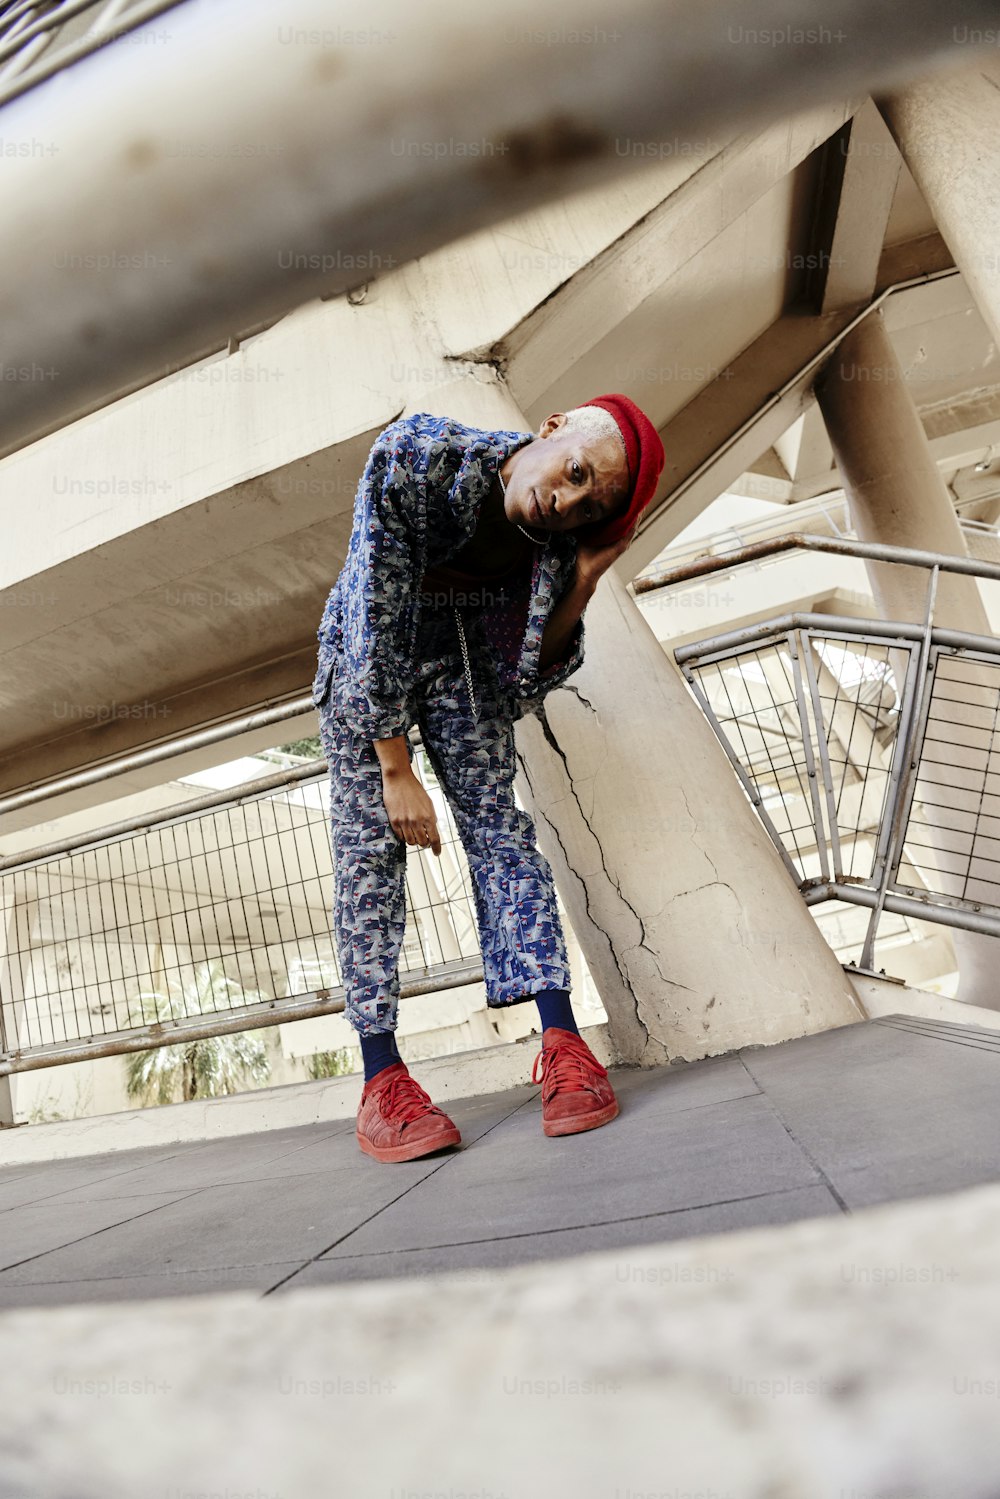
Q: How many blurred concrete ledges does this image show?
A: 1